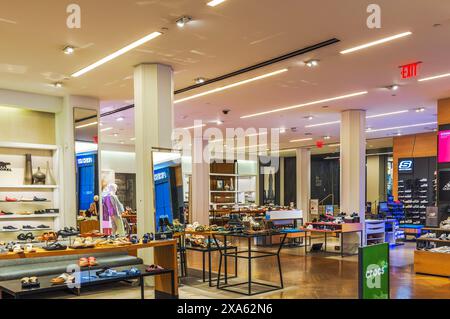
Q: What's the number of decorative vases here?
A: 3